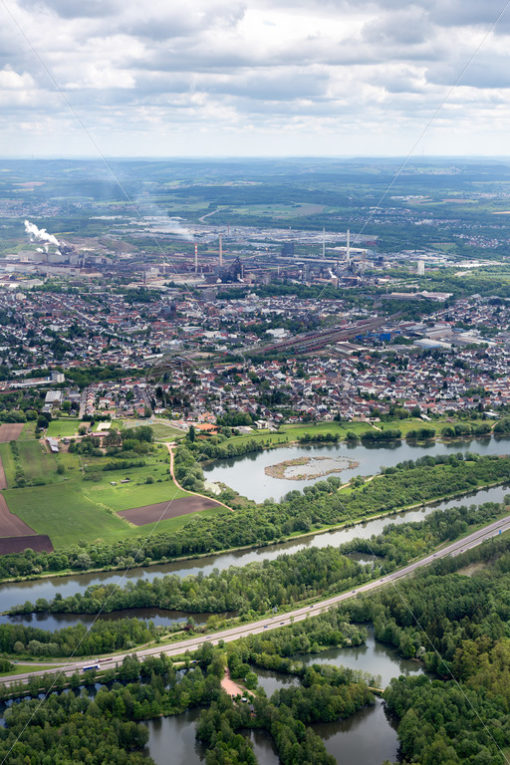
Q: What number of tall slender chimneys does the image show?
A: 4